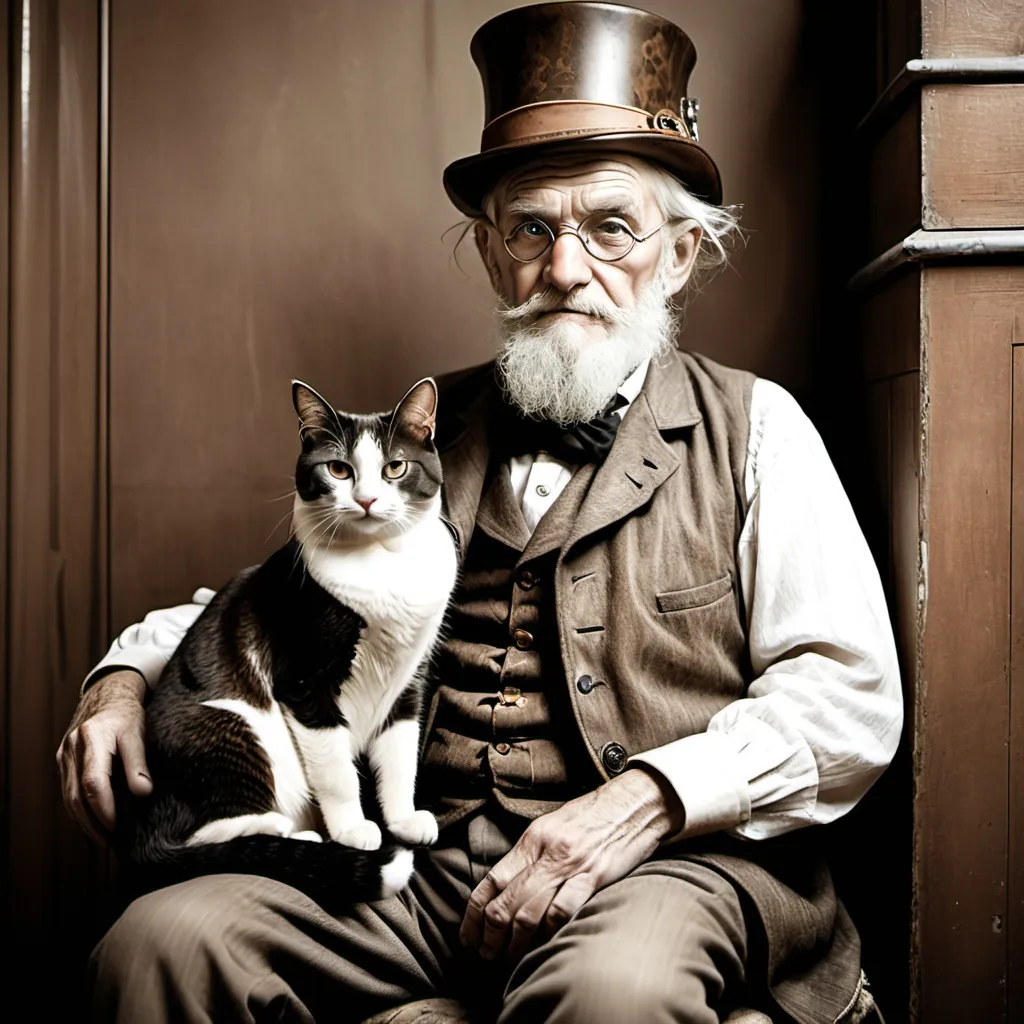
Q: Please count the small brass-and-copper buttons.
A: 4